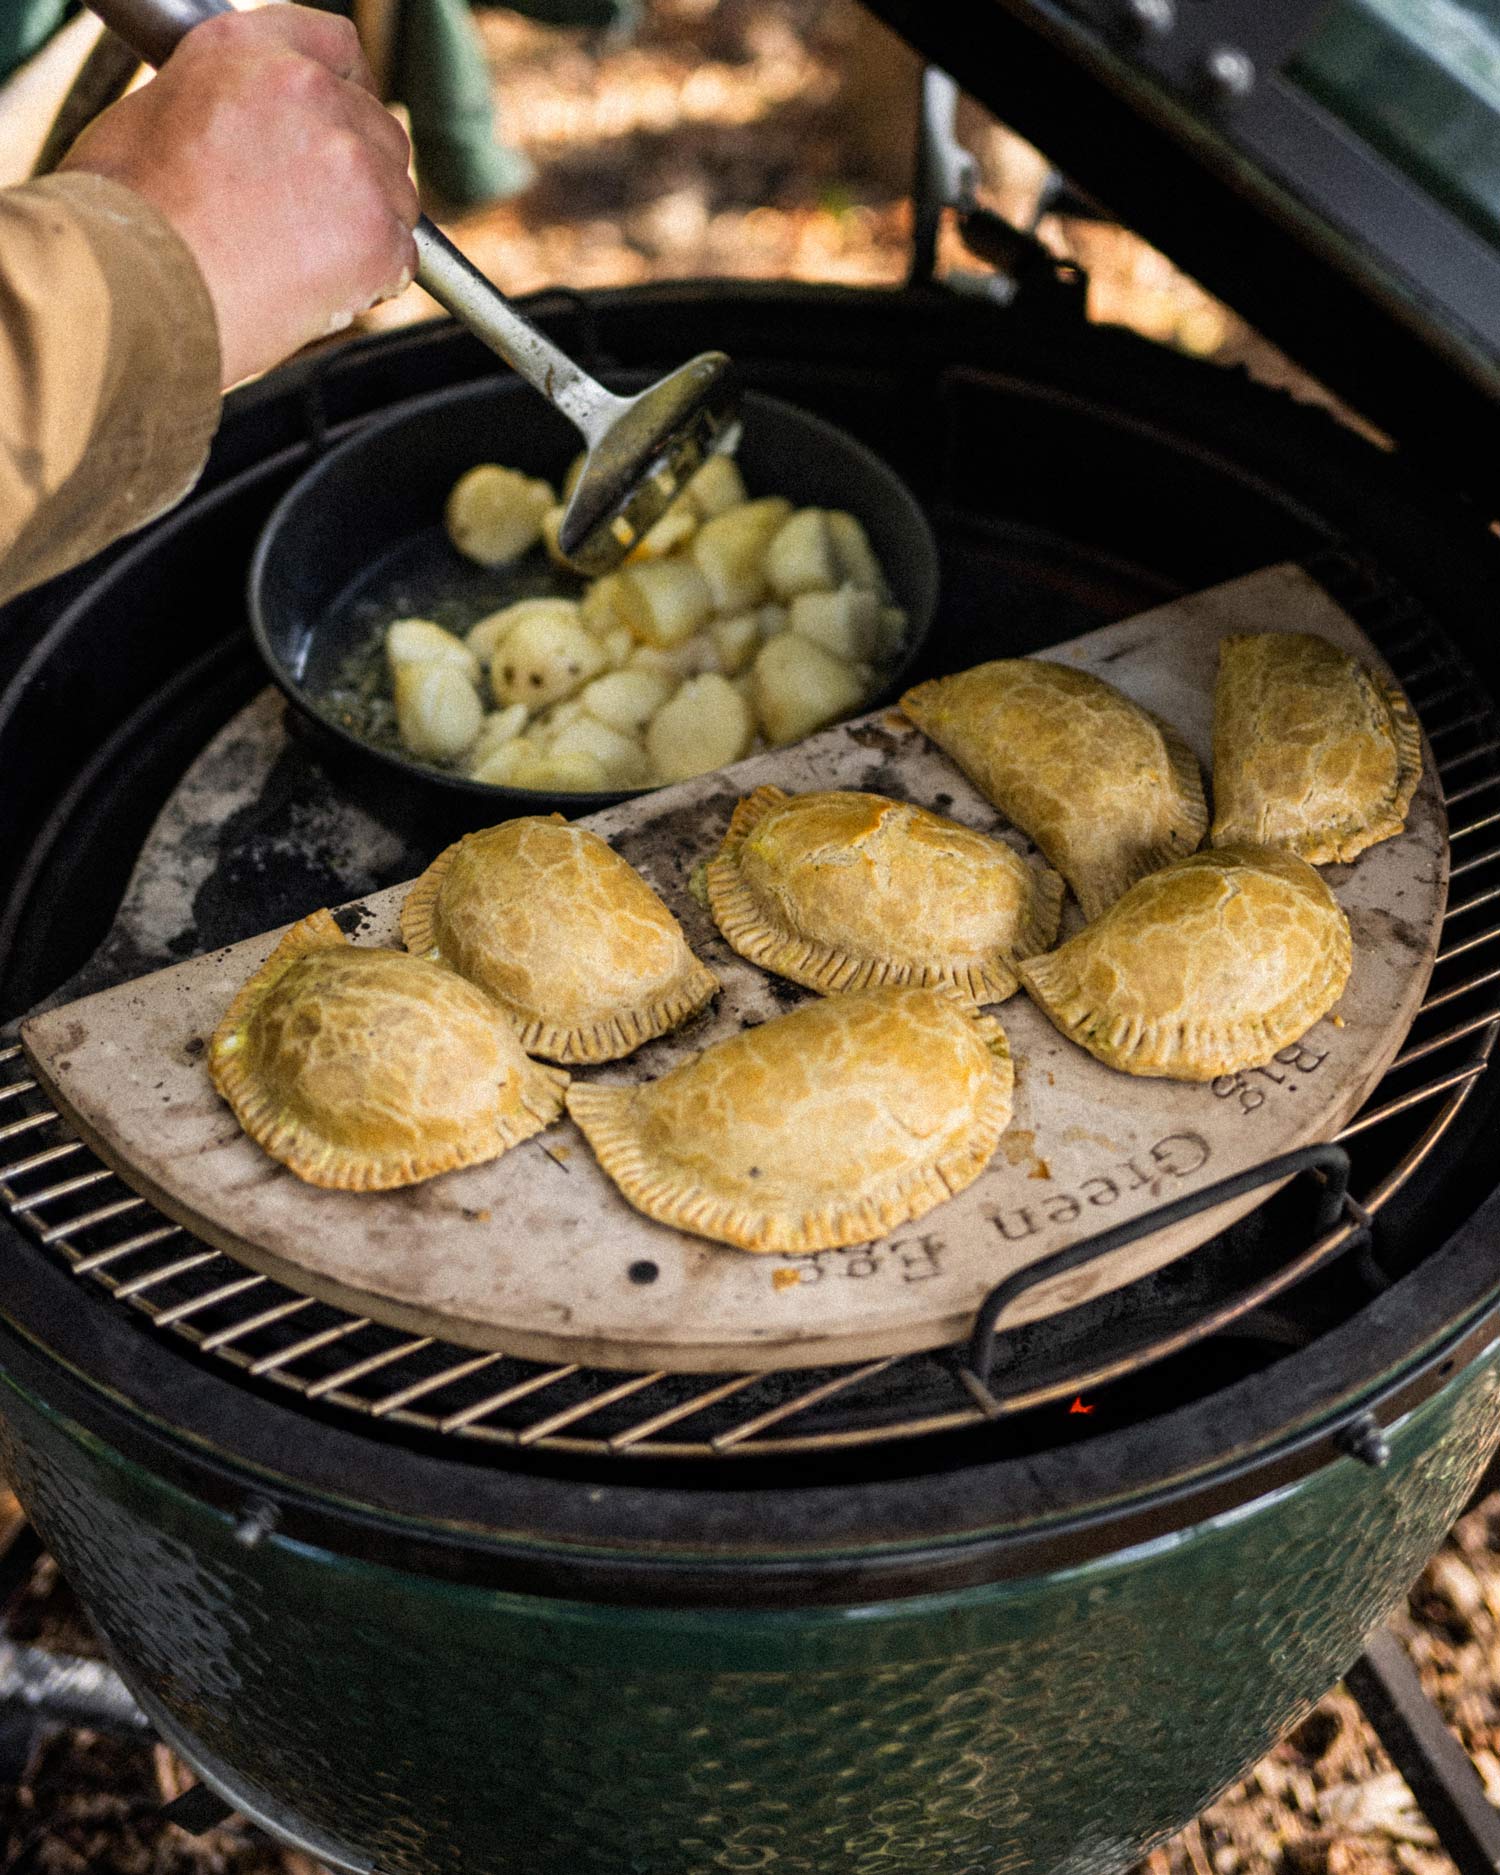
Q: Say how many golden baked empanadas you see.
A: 7